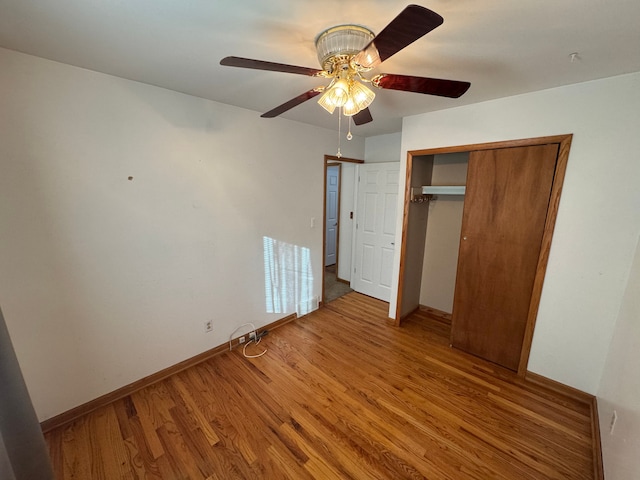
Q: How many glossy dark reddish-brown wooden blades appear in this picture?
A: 5